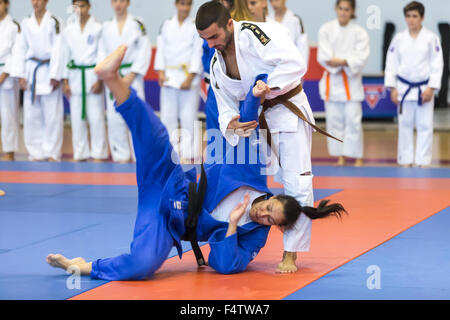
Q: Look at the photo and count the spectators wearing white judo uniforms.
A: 8